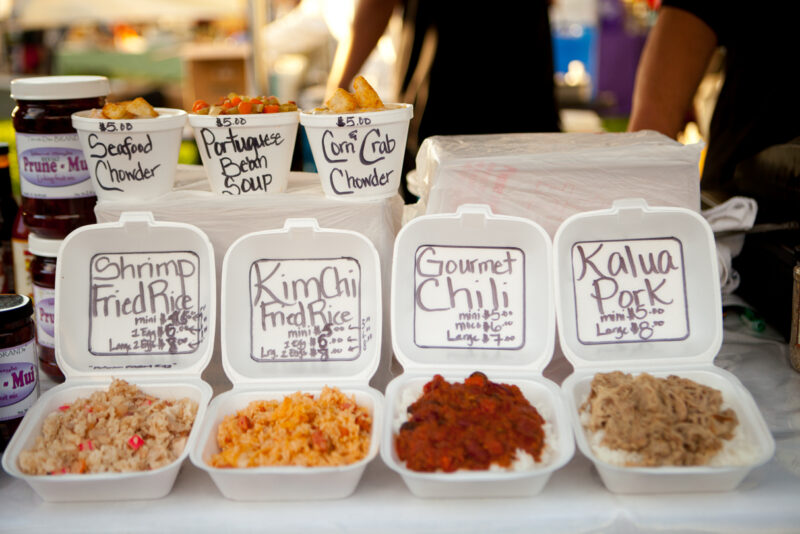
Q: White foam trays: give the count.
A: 4